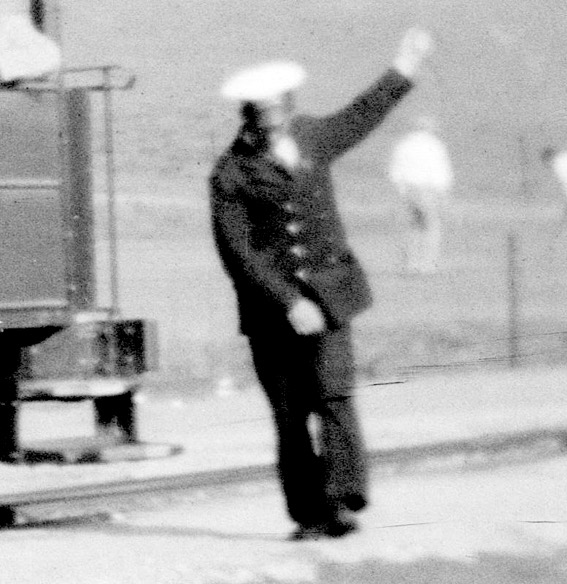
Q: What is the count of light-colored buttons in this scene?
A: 4